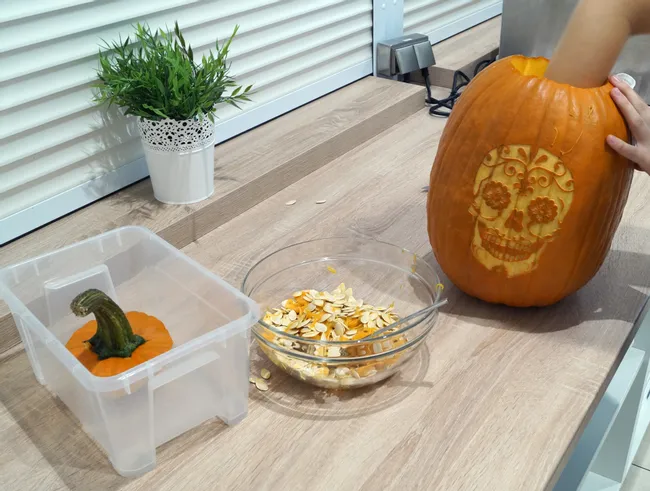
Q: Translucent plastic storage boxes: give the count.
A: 1